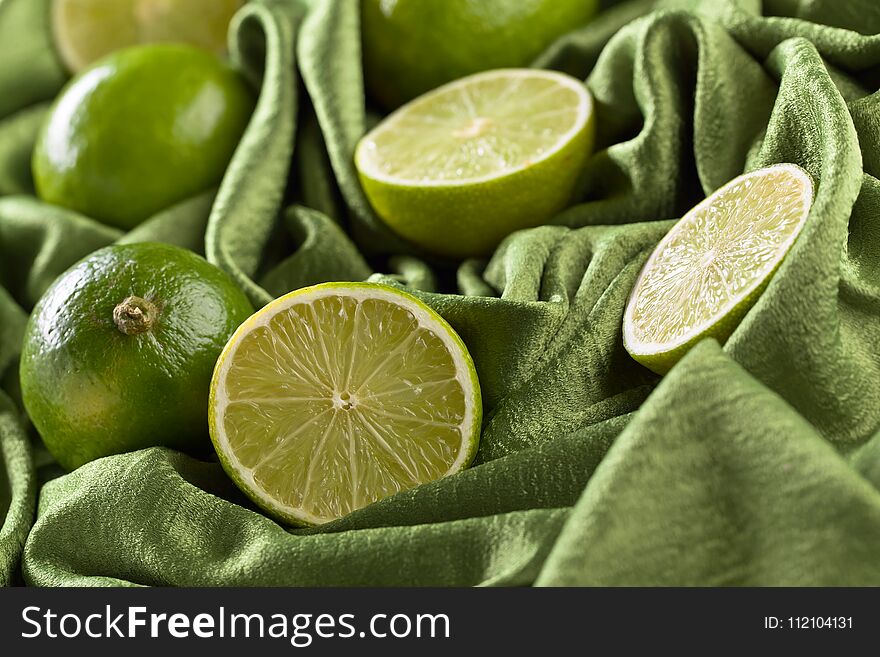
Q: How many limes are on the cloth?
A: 7